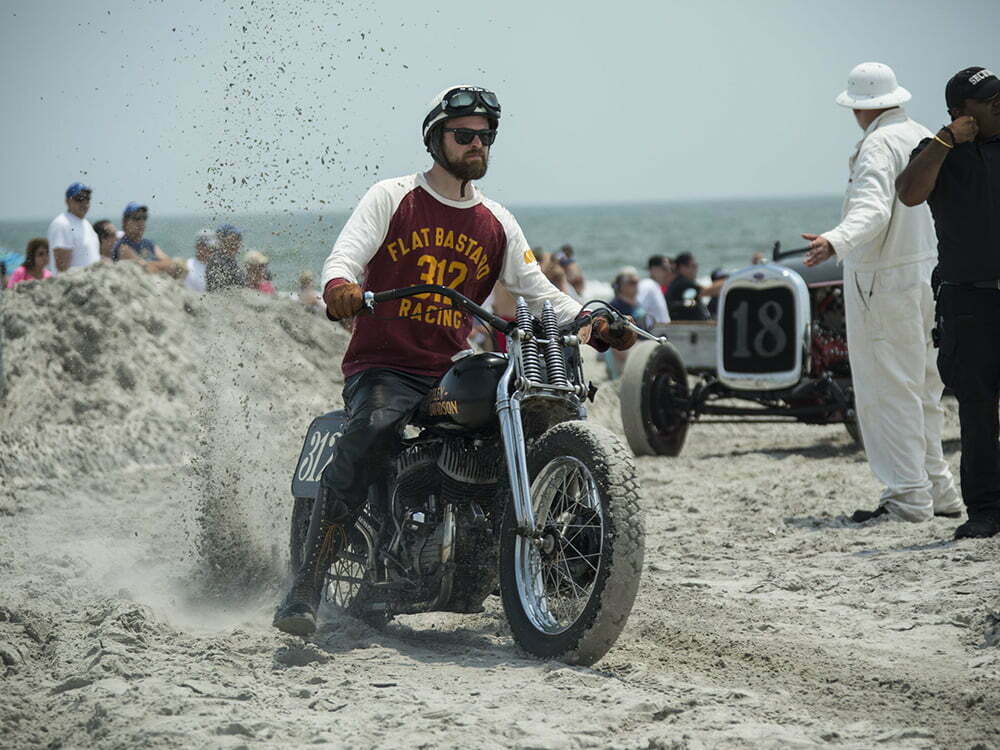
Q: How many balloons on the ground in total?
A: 0